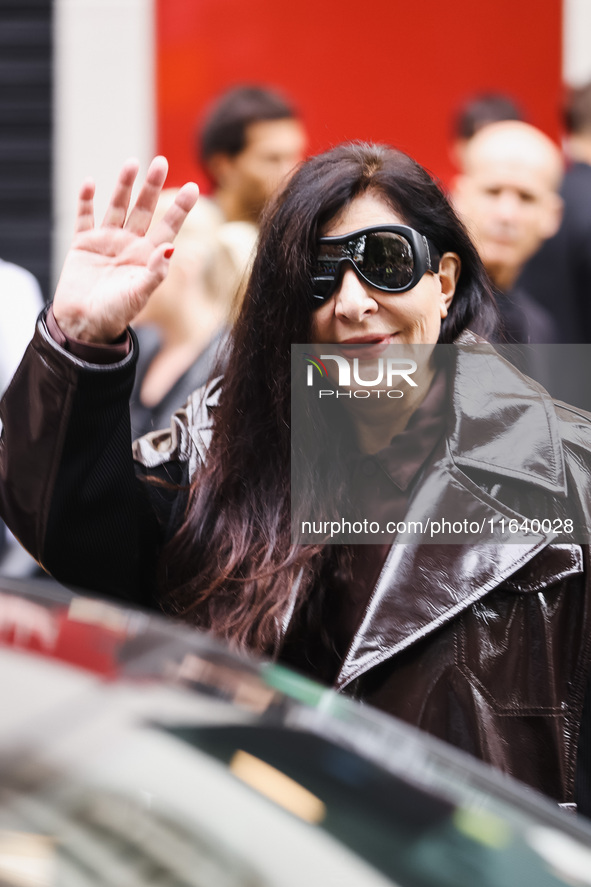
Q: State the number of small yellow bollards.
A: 0